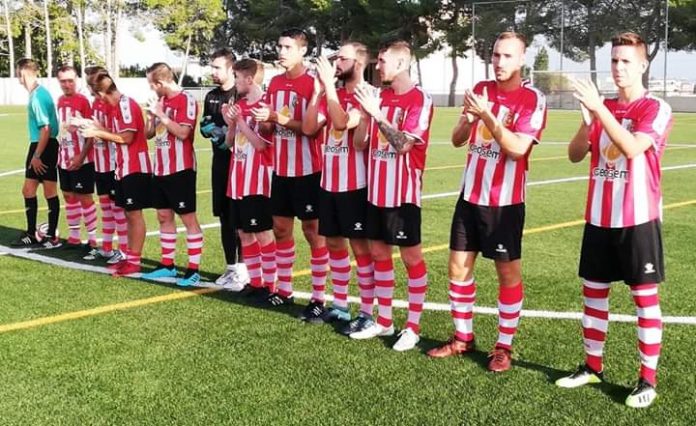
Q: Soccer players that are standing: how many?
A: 11